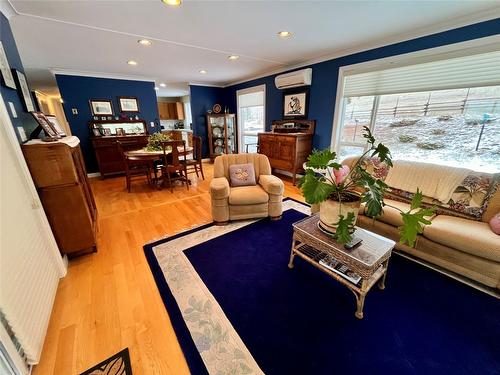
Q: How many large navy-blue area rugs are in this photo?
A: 1